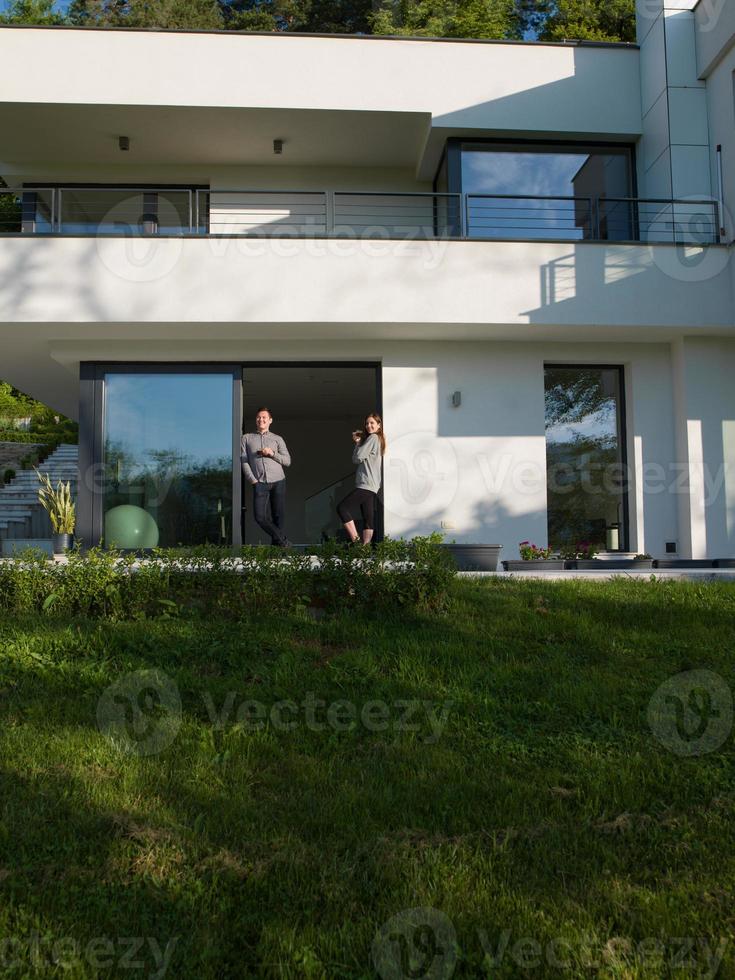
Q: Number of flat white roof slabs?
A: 2